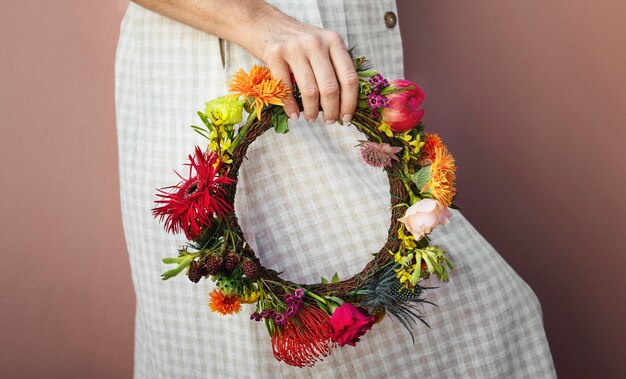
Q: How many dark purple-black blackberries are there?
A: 4